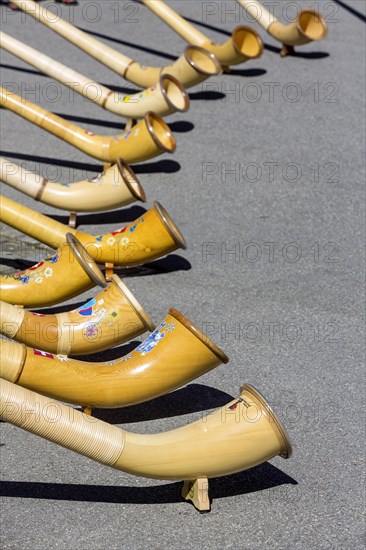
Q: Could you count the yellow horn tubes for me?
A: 11